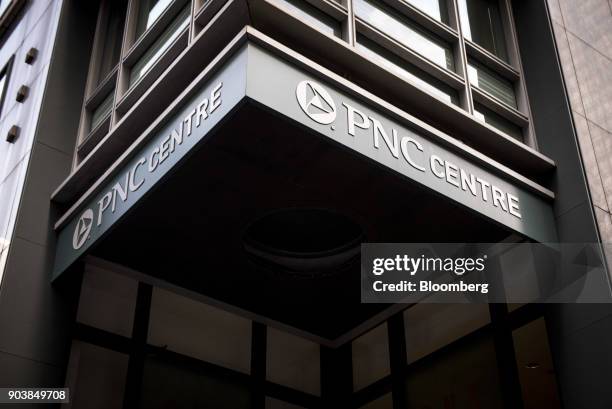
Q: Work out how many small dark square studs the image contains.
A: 3